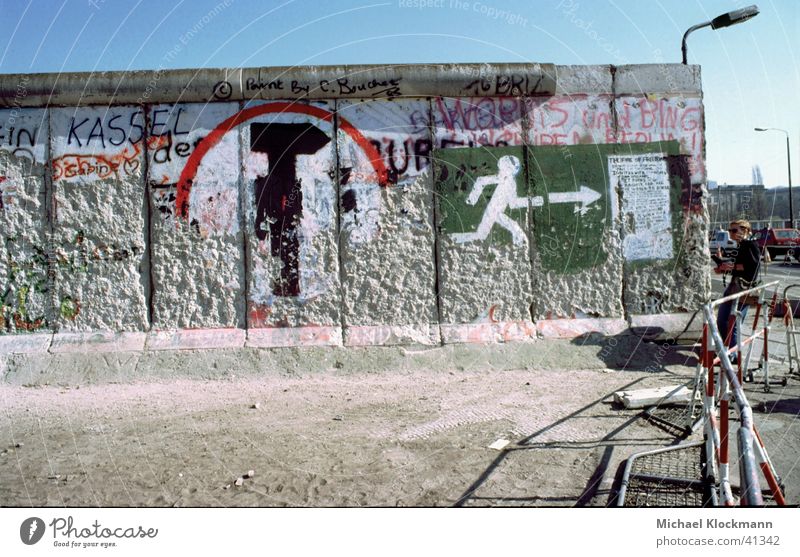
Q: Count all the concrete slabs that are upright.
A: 8